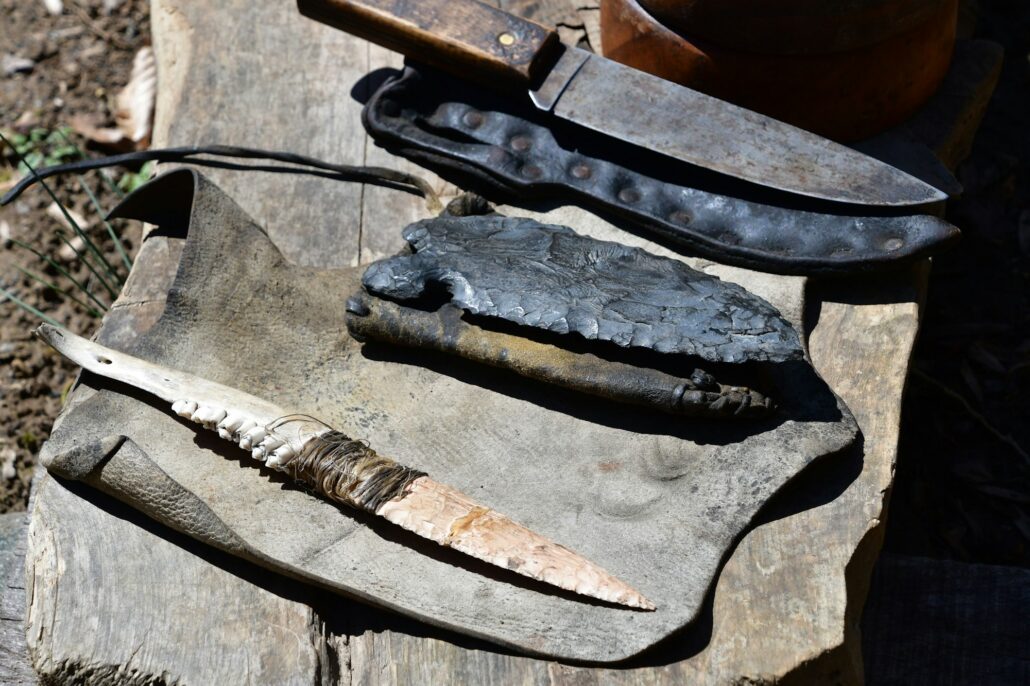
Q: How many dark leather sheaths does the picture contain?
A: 1